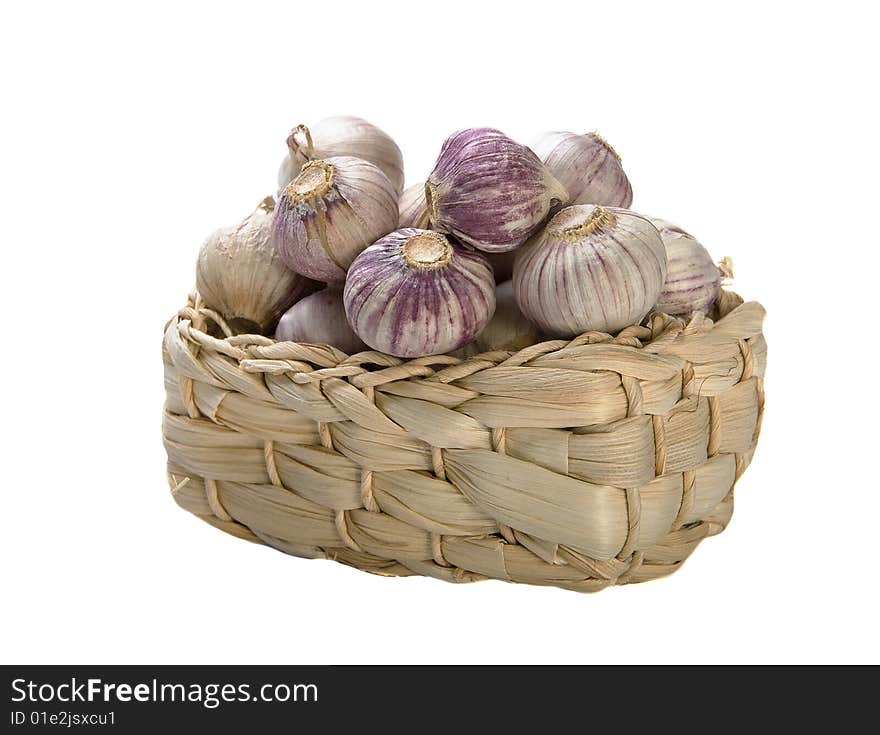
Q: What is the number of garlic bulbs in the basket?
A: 11